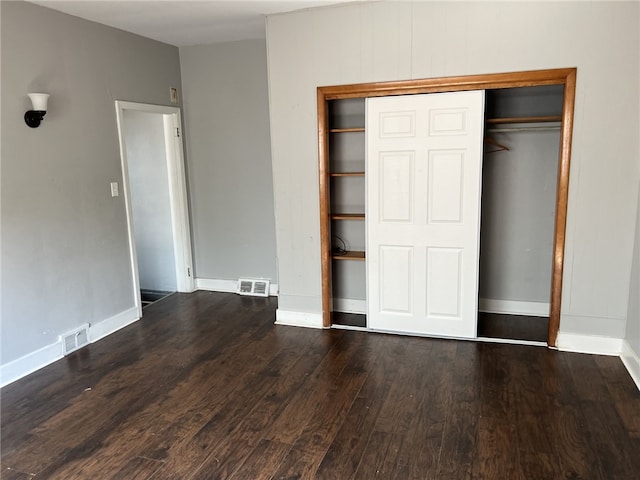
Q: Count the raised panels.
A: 6